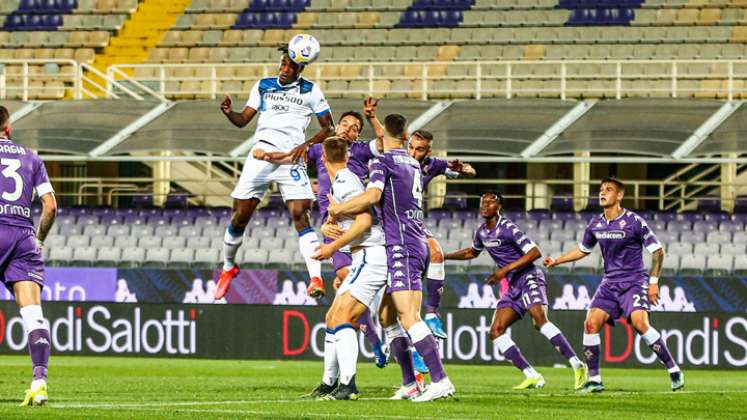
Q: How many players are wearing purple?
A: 6